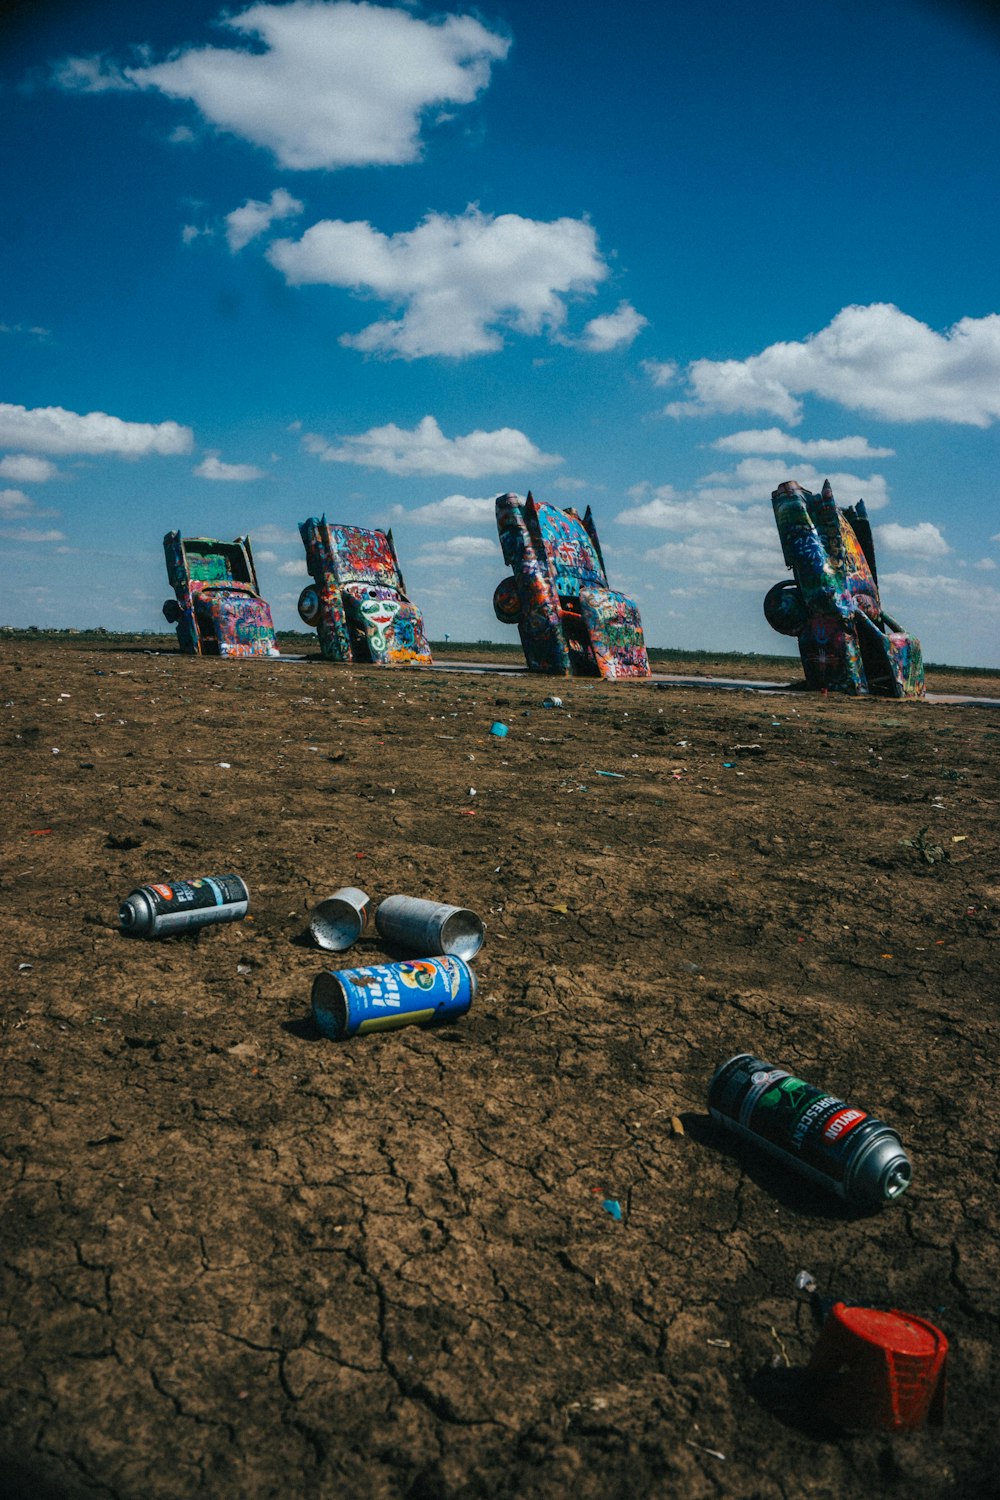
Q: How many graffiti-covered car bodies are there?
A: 4